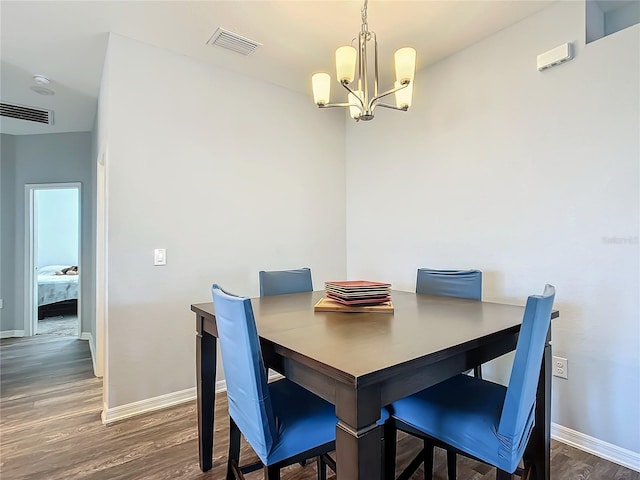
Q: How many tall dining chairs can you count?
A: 4